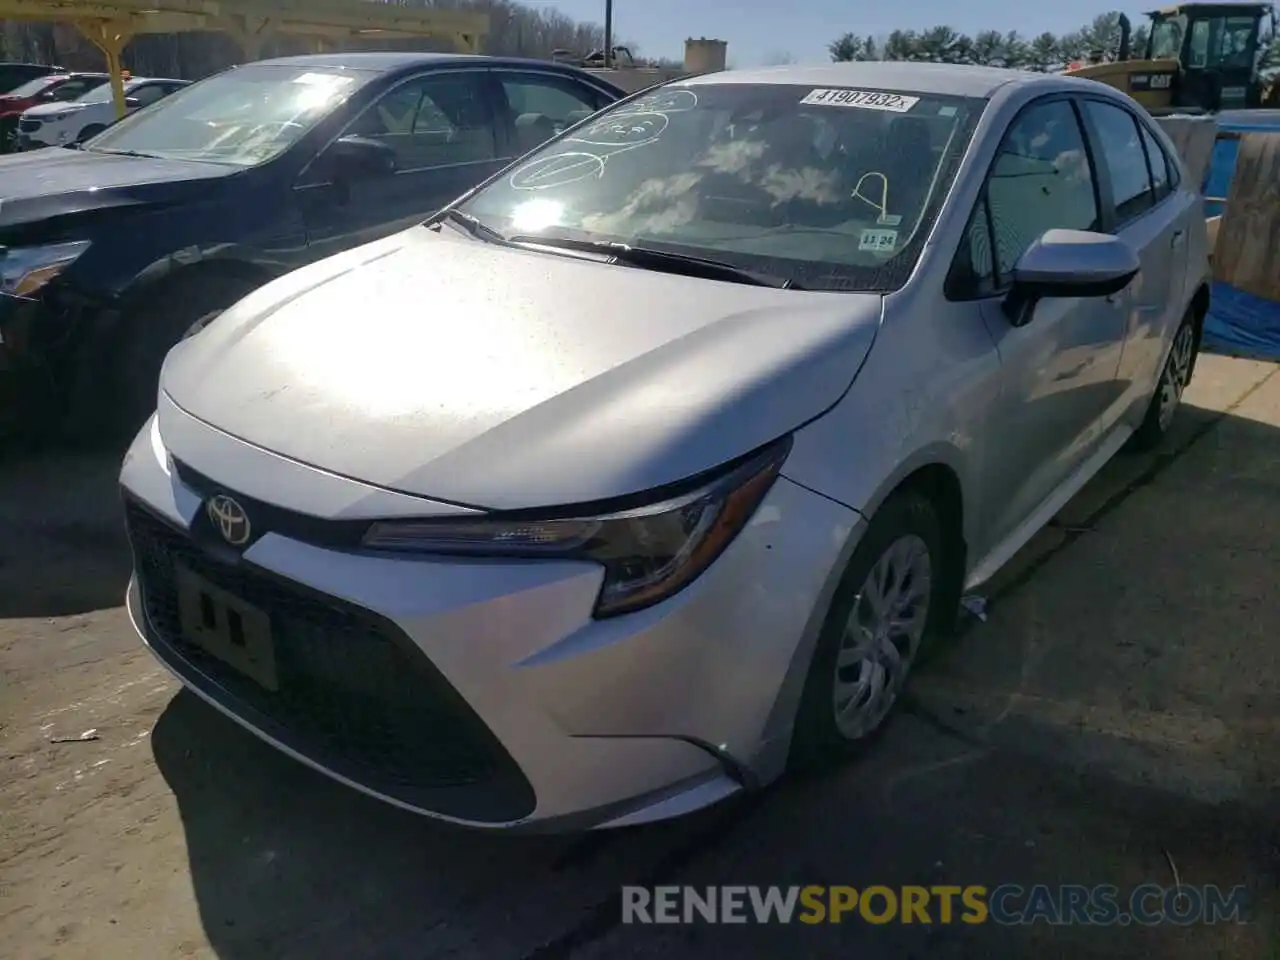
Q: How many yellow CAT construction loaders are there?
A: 1